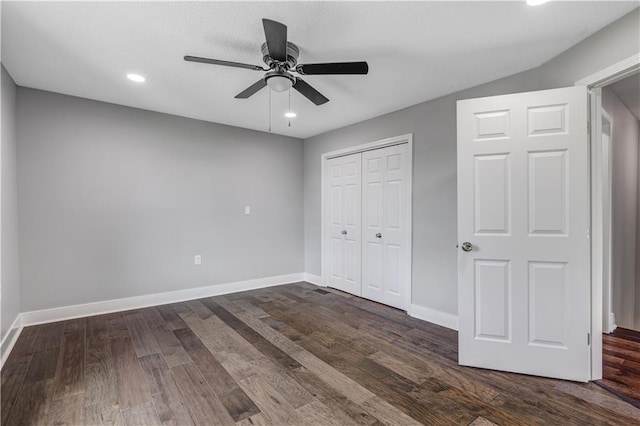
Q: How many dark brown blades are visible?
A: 5